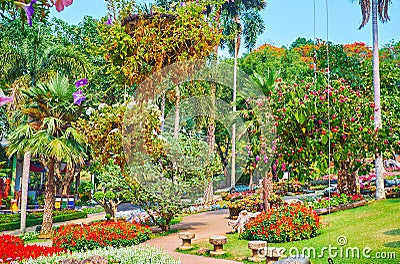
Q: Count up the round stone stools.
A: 4